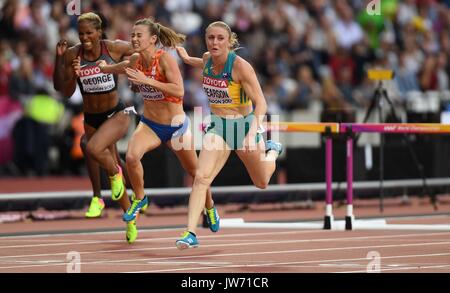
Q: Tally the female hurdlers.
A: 3